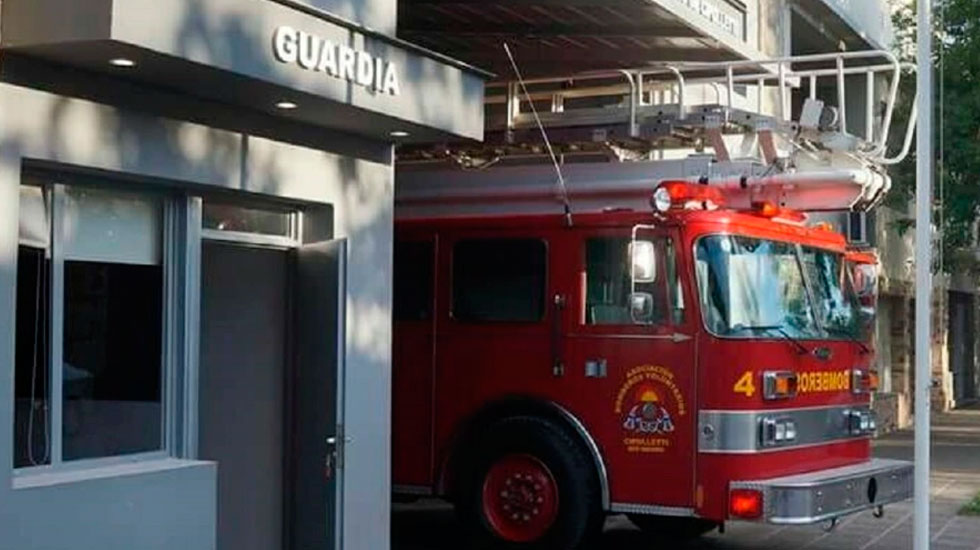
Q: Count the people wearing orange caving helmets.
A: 0